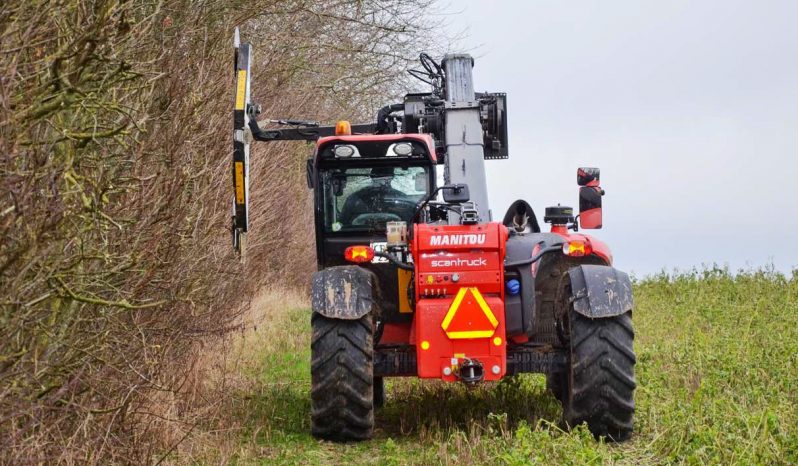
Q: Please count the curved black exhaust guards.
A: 1